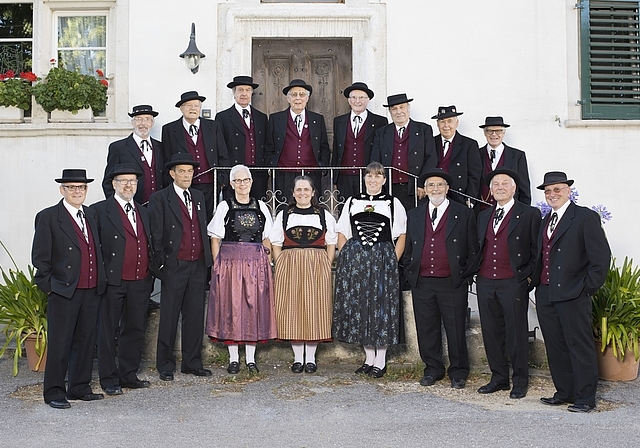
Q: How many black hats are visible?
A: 14